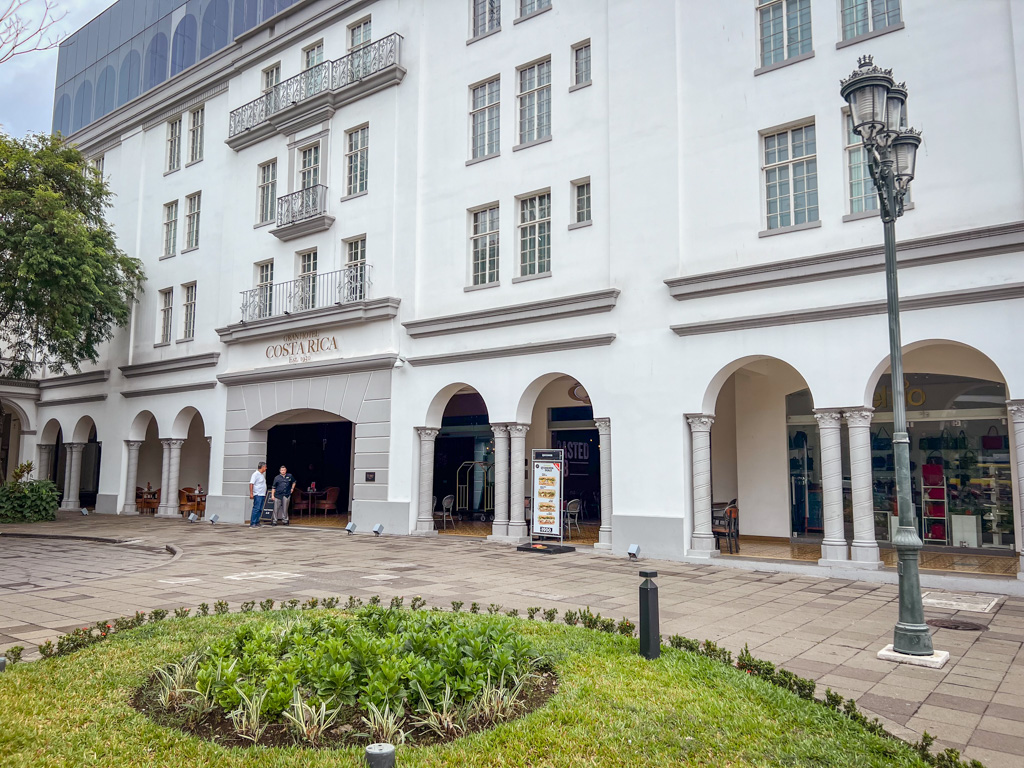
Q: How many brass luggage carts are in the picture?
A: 1